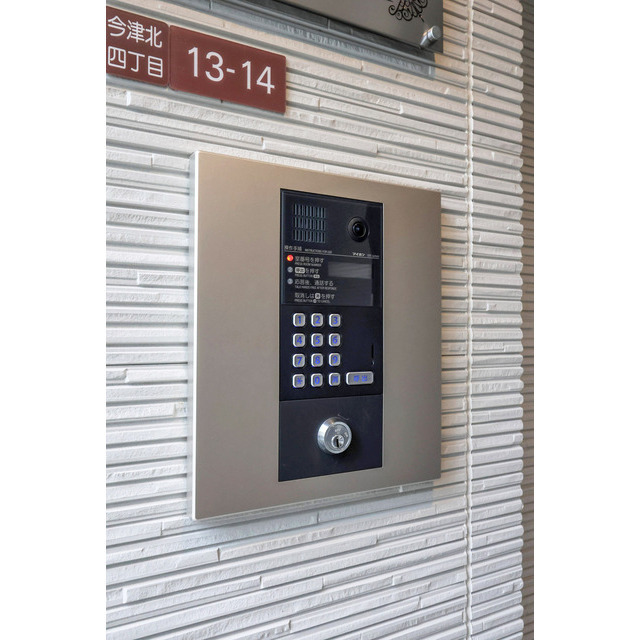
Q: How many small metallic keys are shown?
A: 12